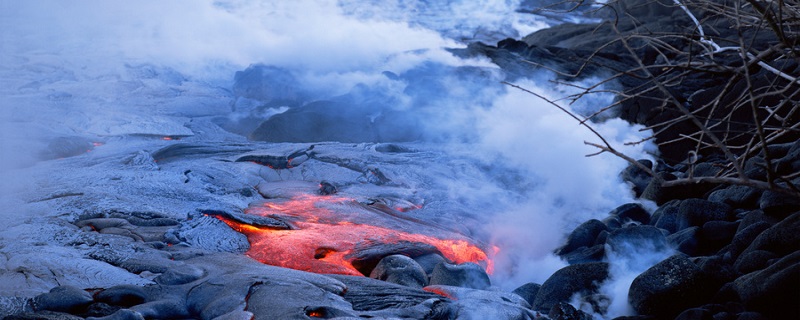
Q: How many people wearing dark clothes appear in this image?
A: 0